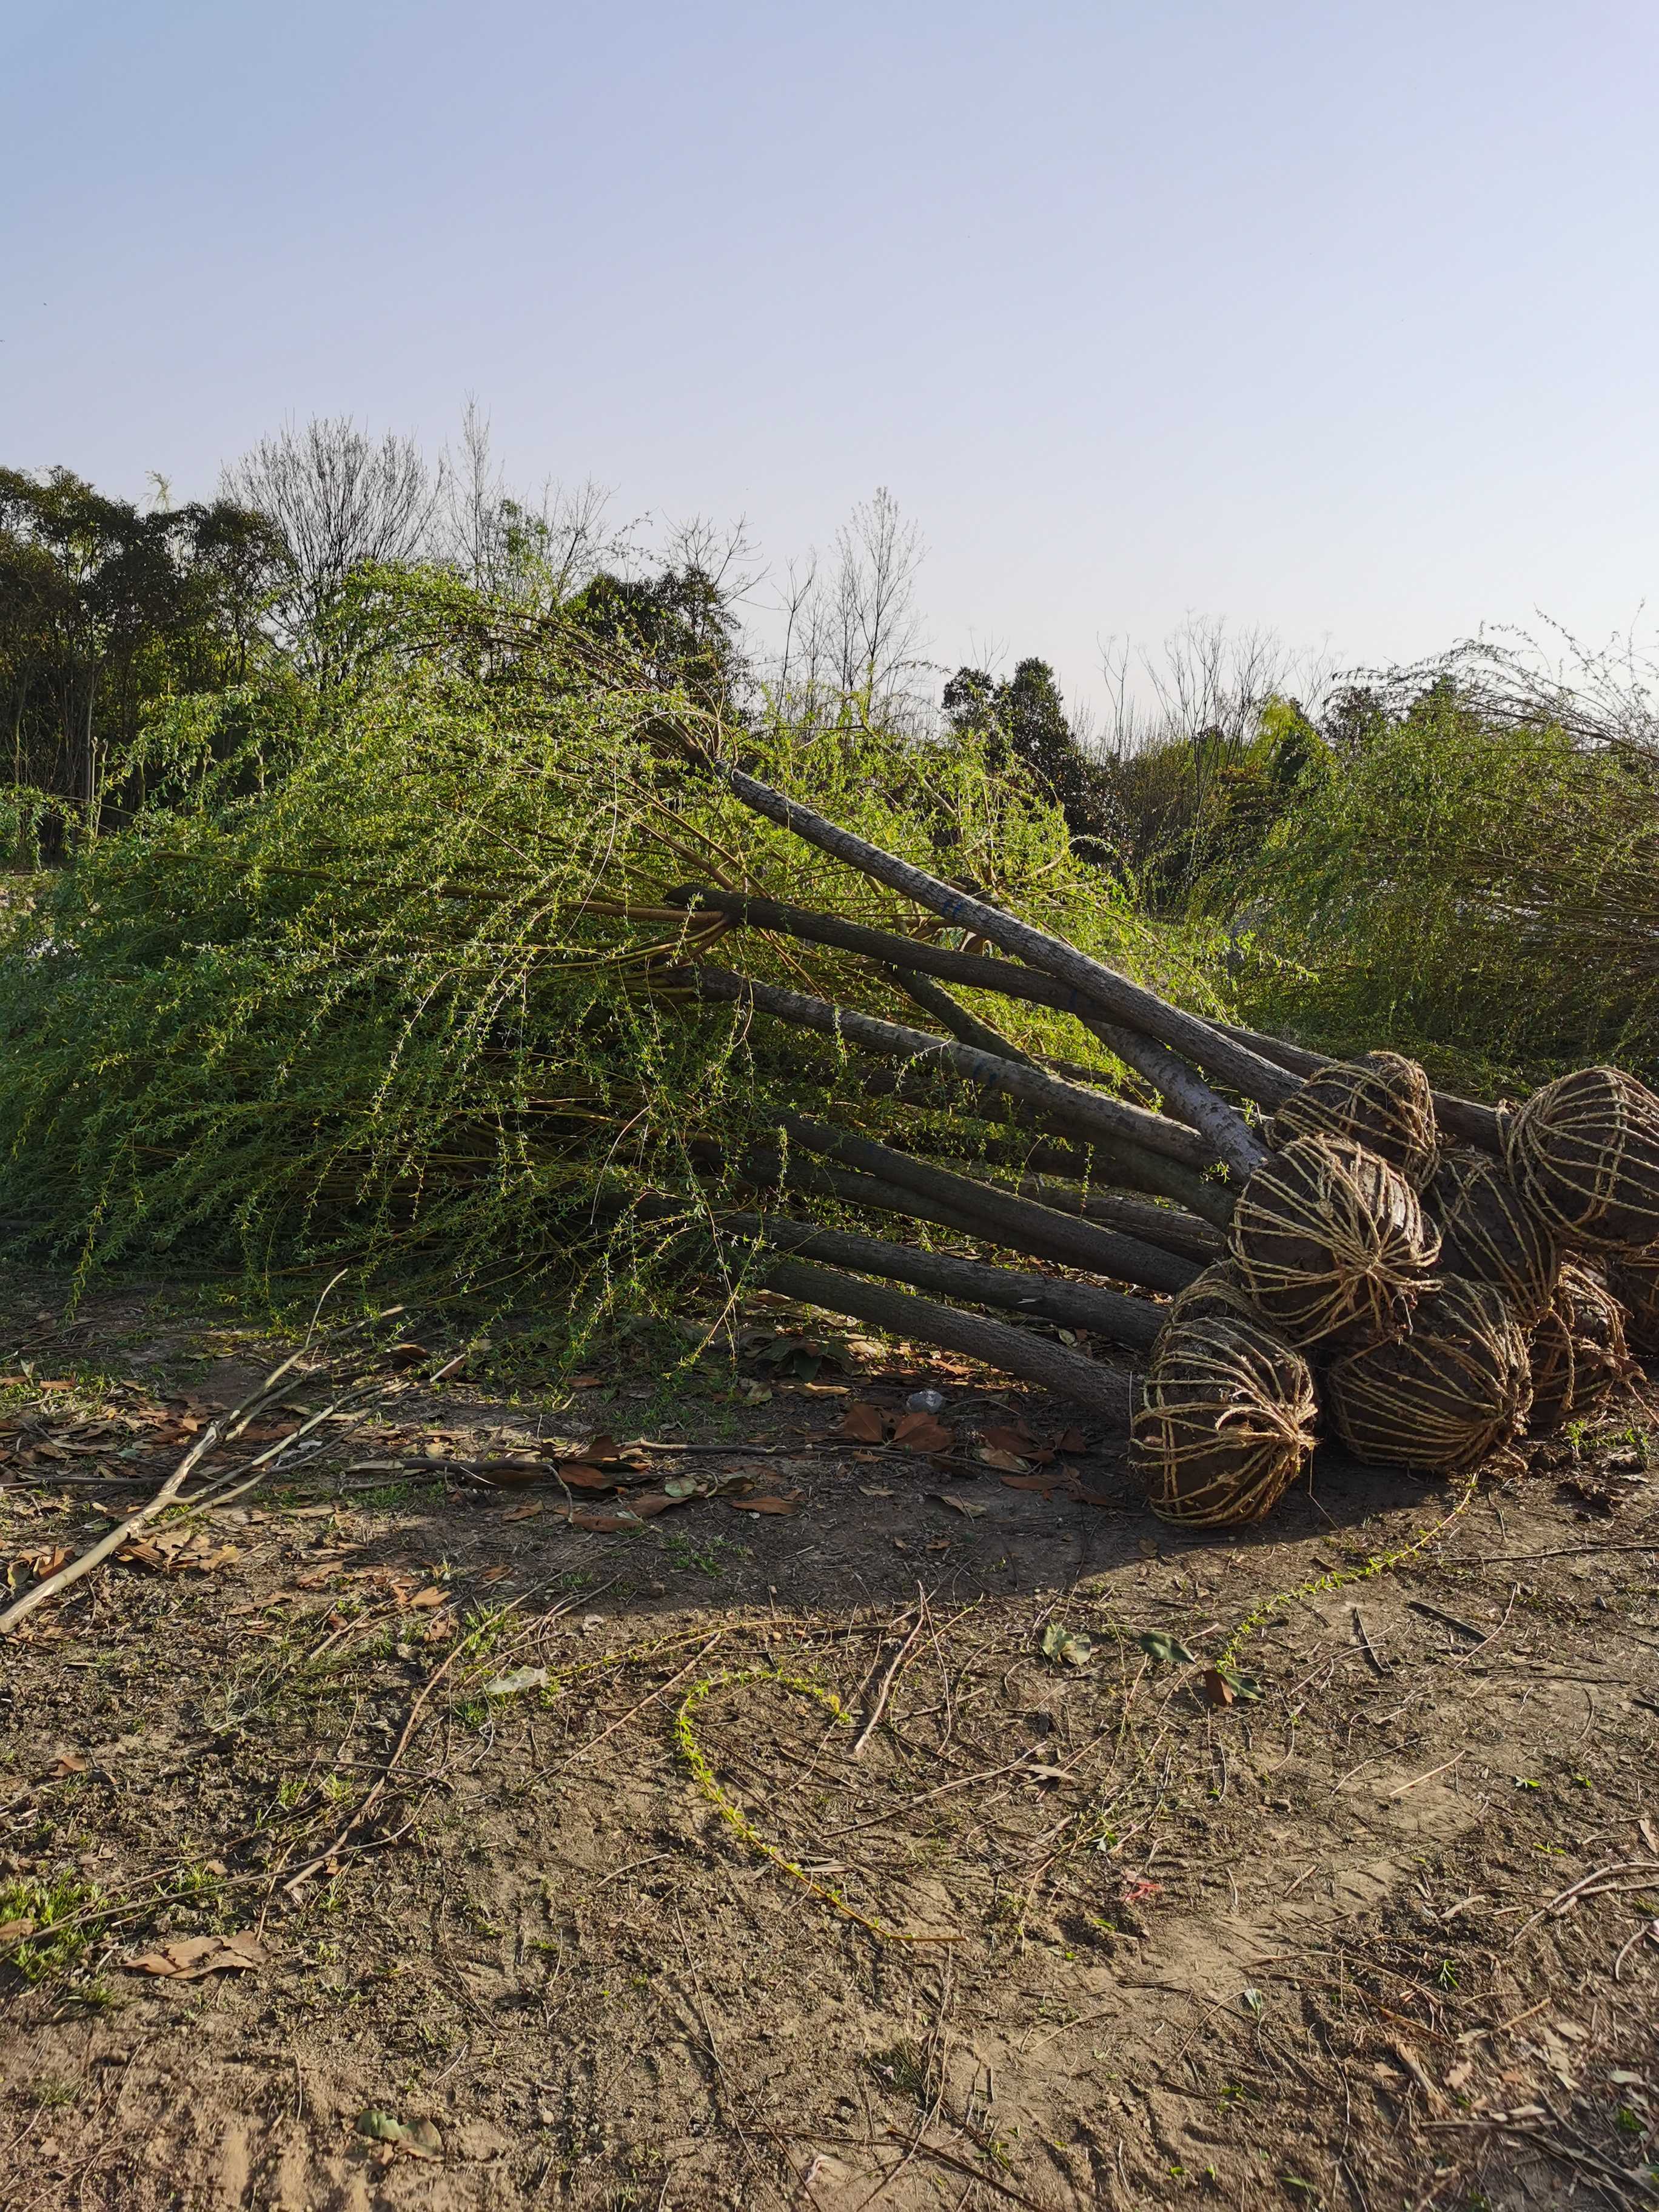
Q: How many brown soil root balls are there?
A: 9